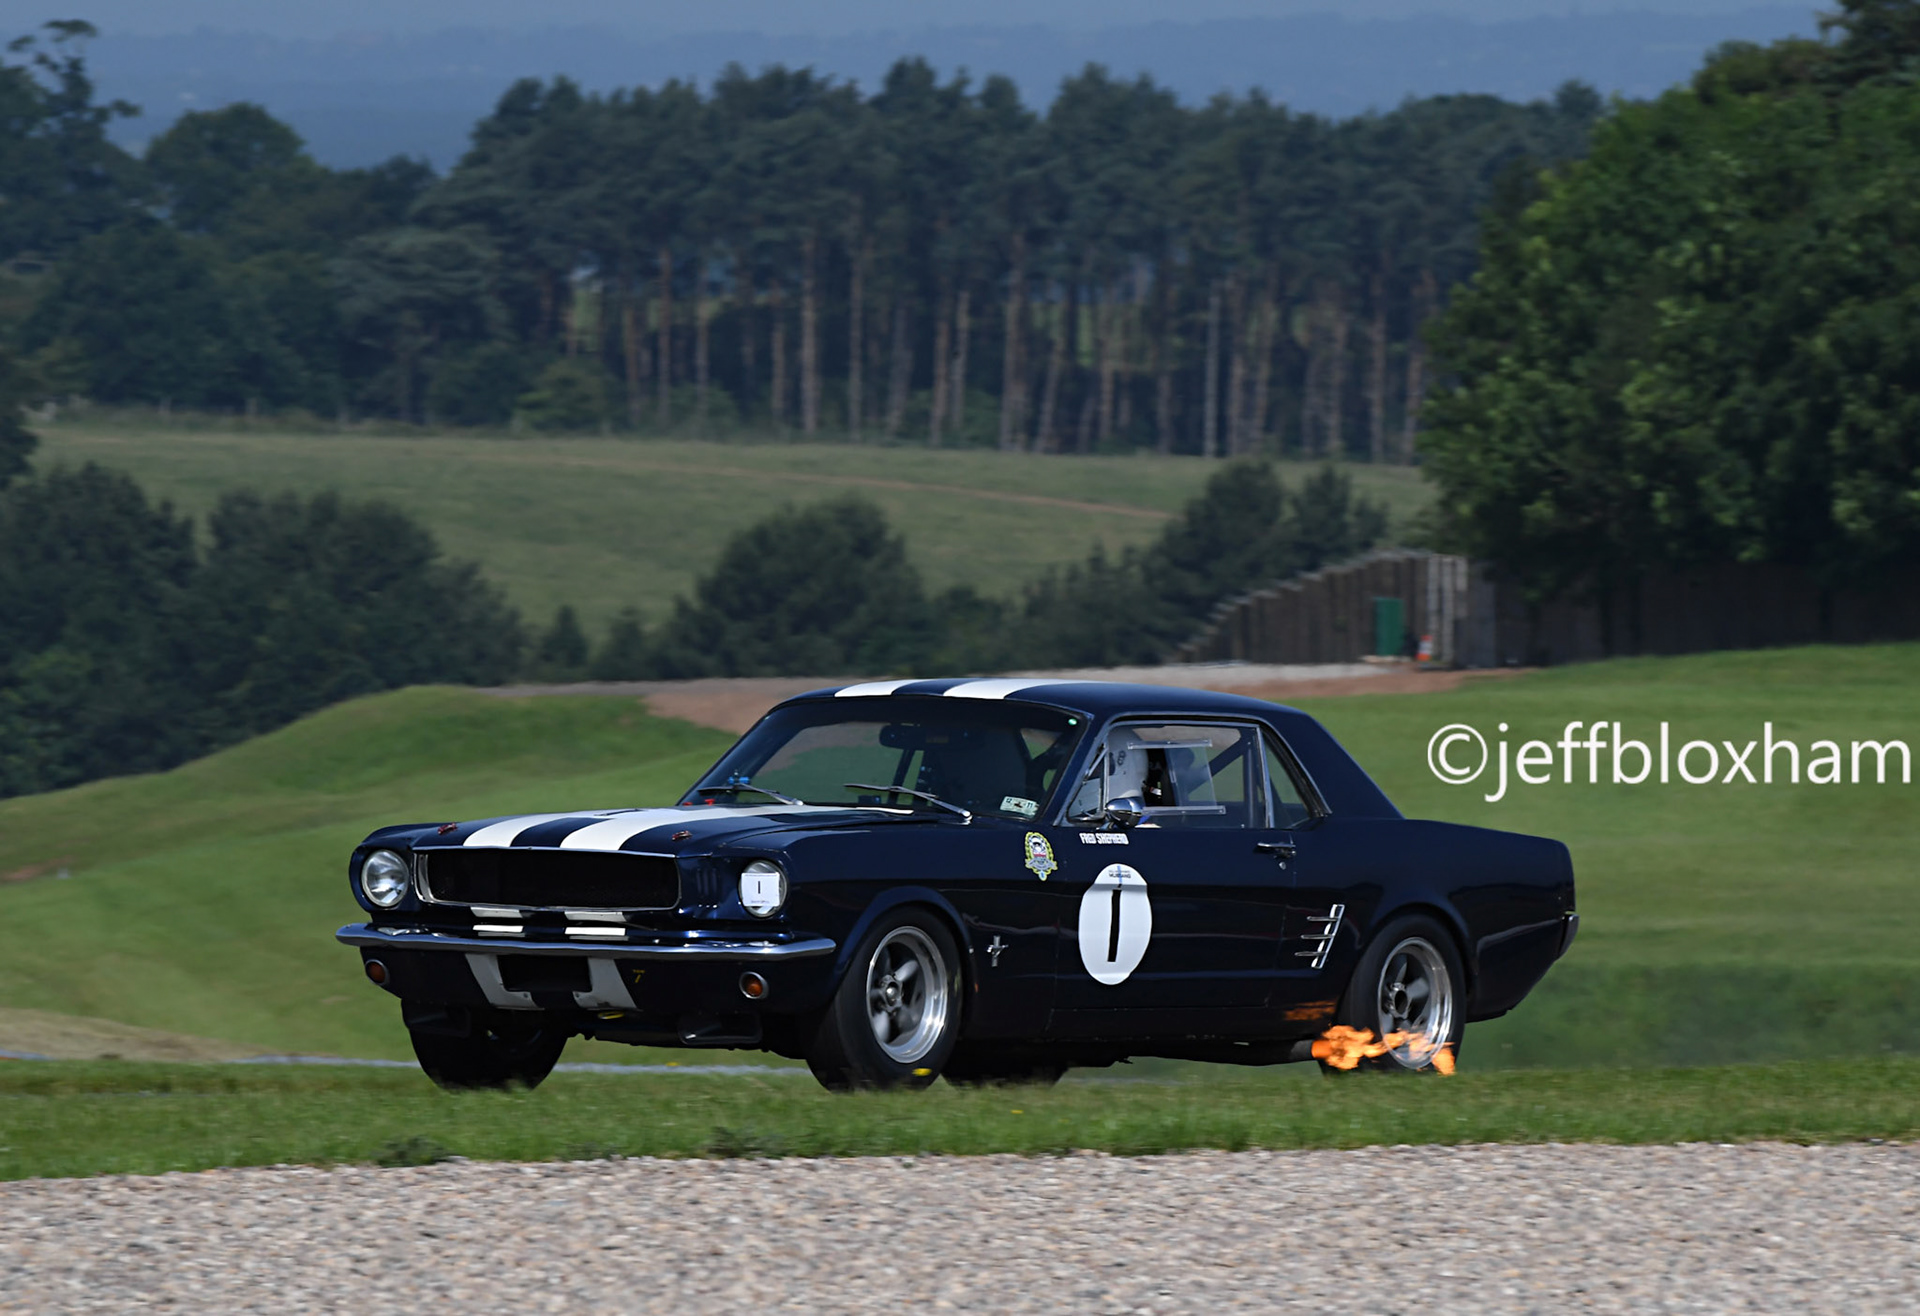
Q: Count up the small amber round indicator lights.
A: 2